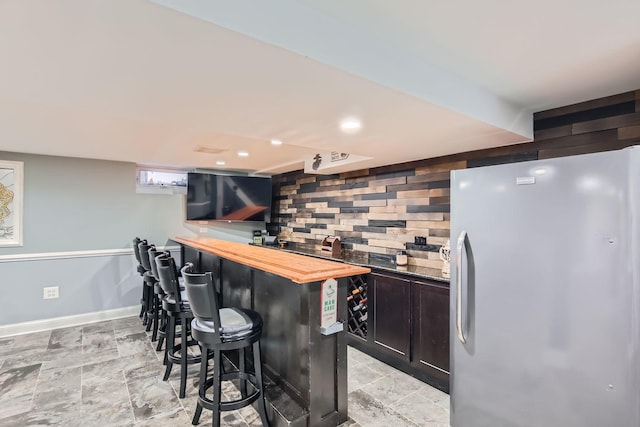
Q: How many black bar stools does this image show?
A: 5